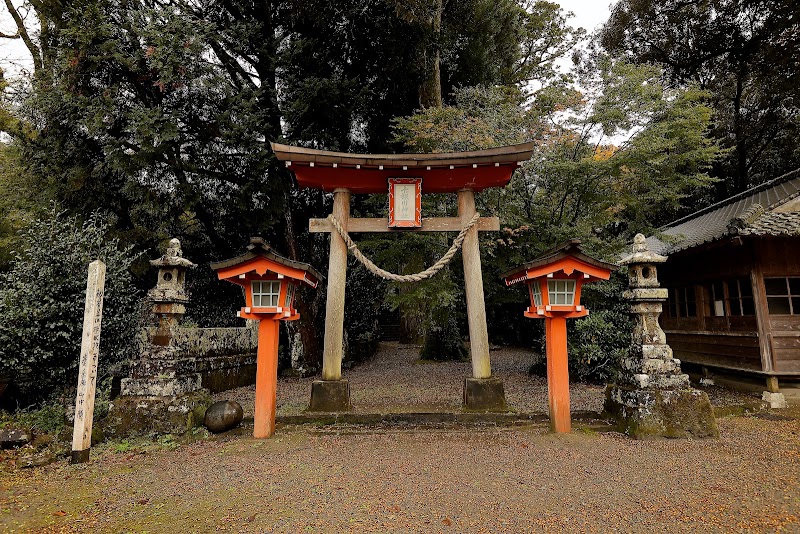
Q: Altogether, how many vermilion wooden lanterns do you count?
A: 2